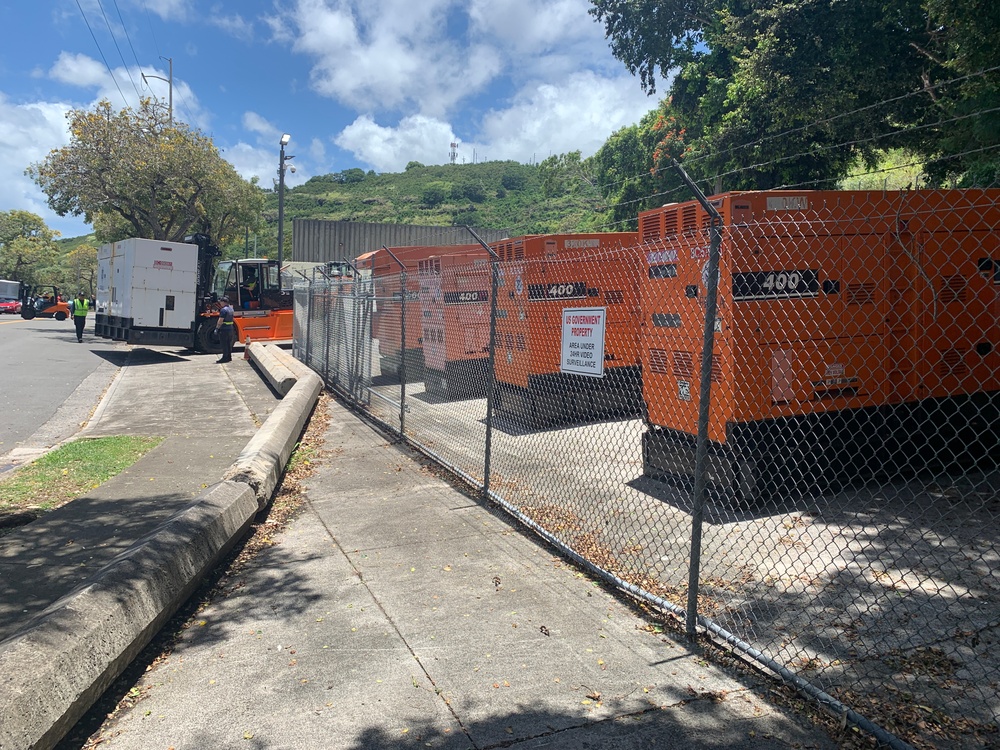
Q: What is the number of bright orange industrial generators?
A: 4